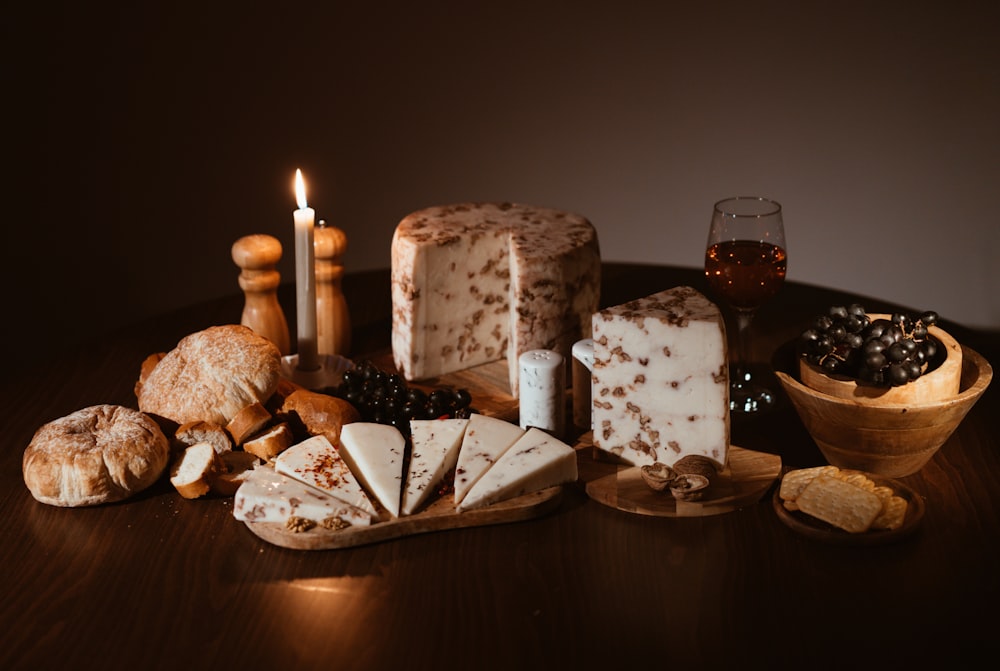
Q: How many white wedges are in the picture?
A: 7